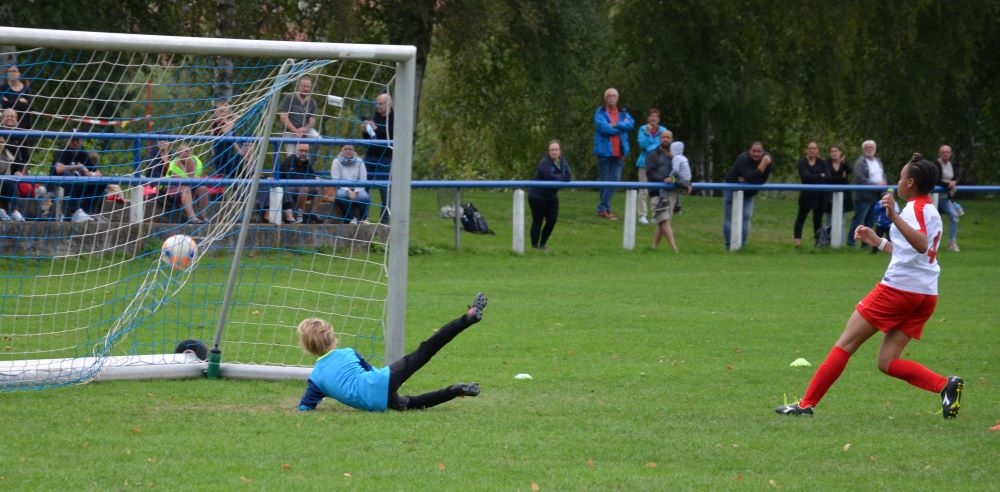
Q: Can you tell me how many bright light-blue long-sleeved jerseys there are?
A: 1